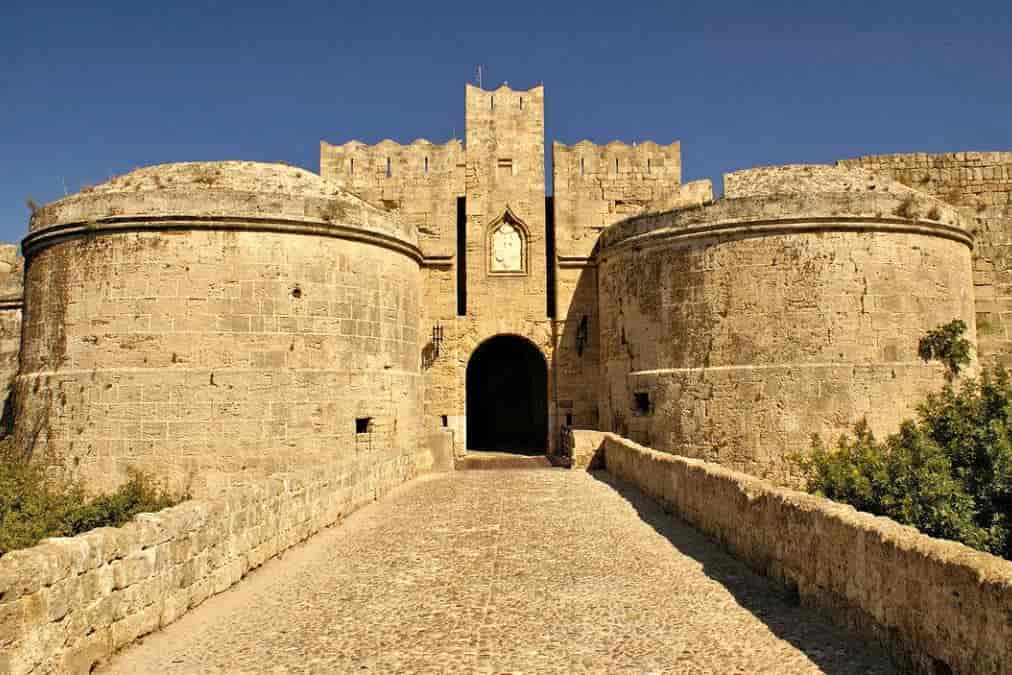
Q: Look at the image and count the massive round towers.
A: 2